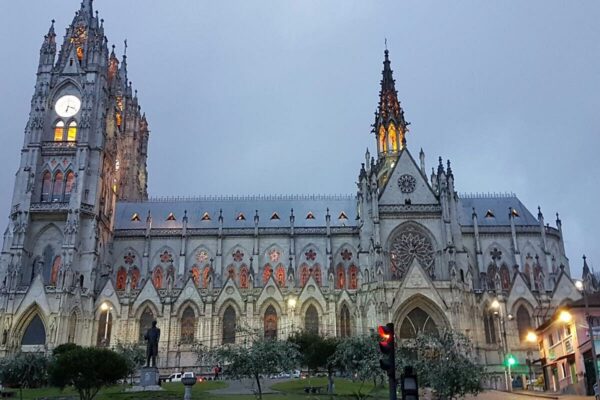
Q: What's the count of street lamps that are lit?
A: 6